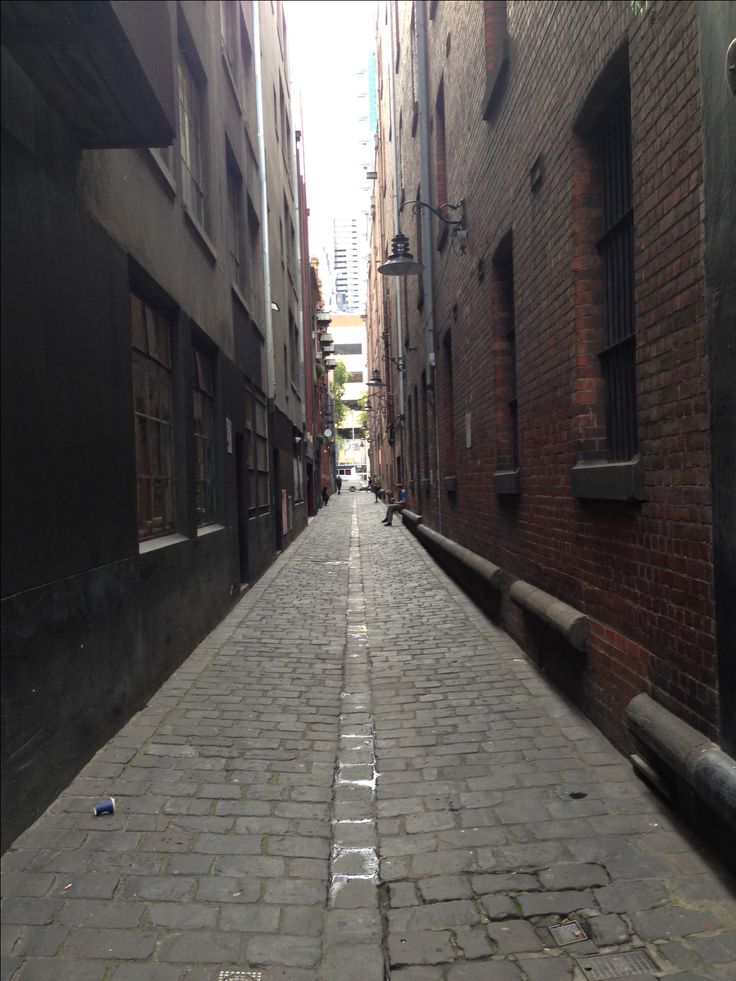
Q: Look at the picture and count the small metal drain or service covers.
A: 3